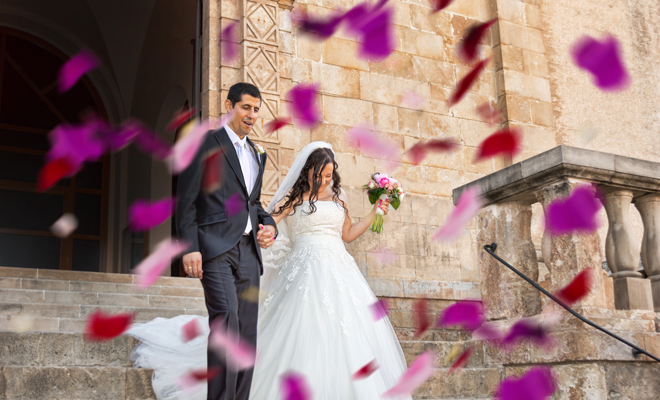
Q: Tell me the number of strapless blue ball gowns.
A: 0